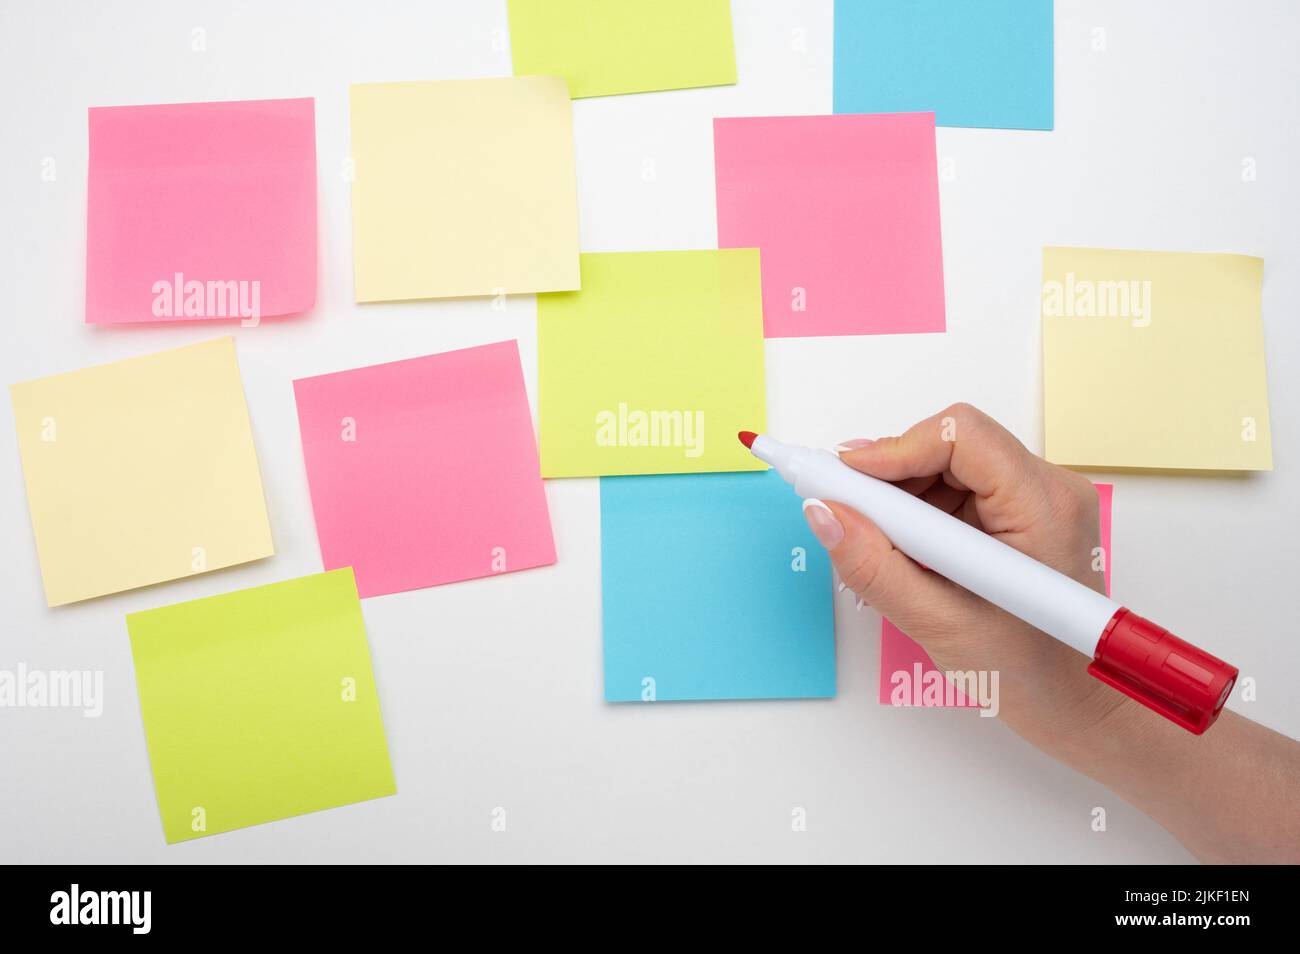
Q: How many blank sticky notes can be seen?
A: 12